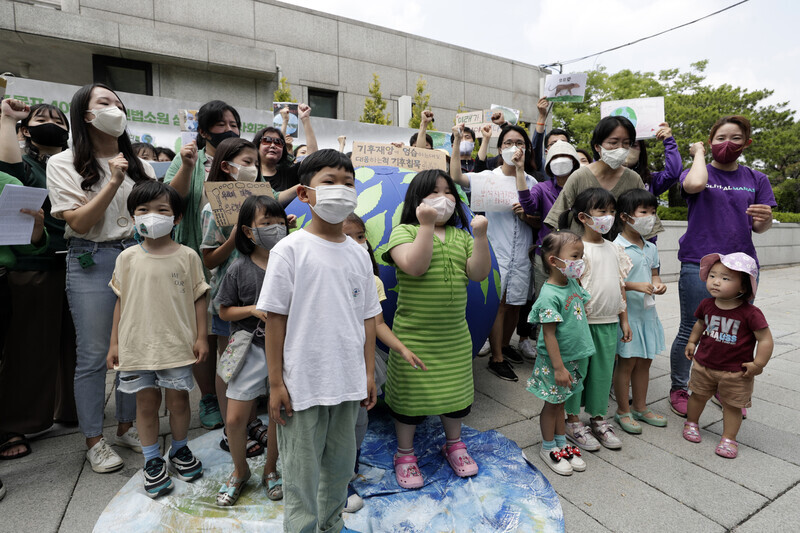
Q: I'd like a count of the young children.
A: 10